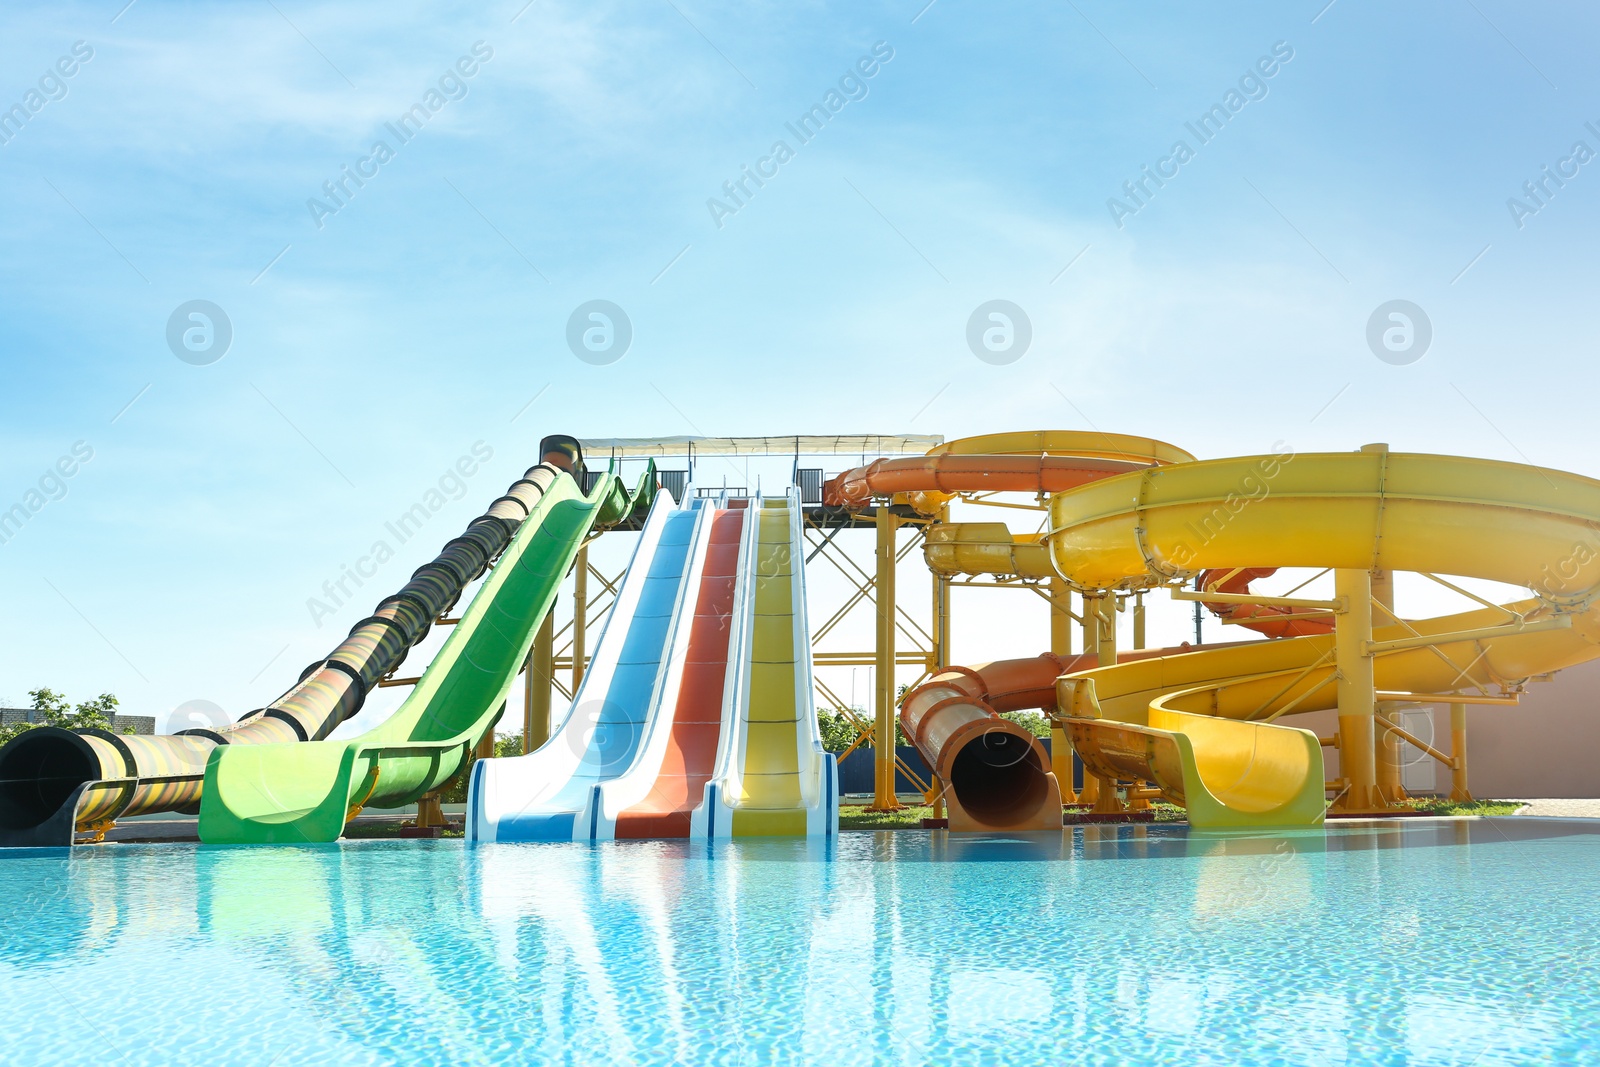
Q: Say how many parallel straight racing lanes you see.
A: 3